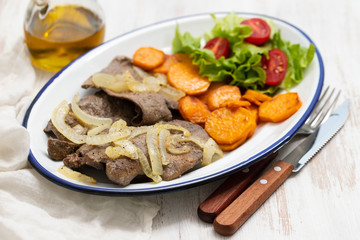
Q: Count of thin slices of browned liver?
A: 3